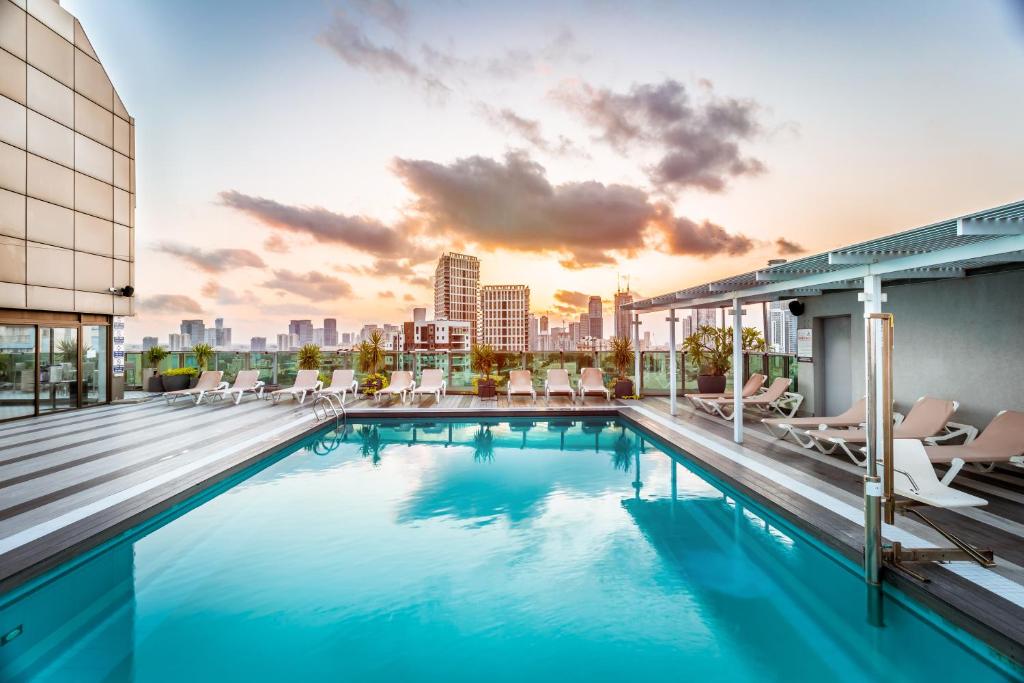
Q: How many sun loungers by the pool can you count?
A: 14